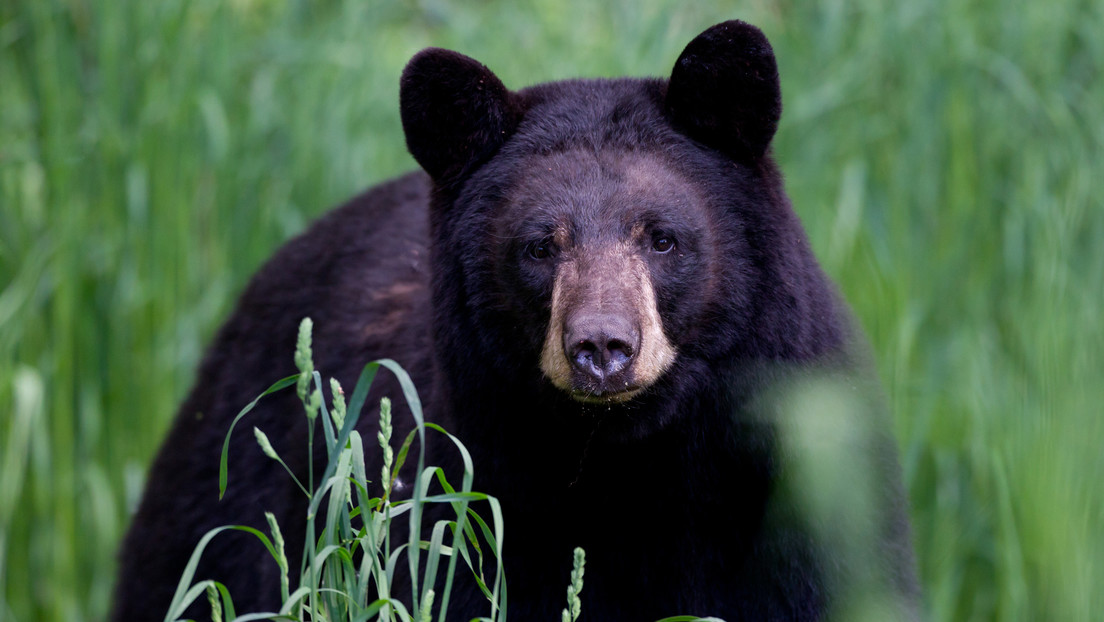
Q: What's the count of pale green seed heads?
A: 8